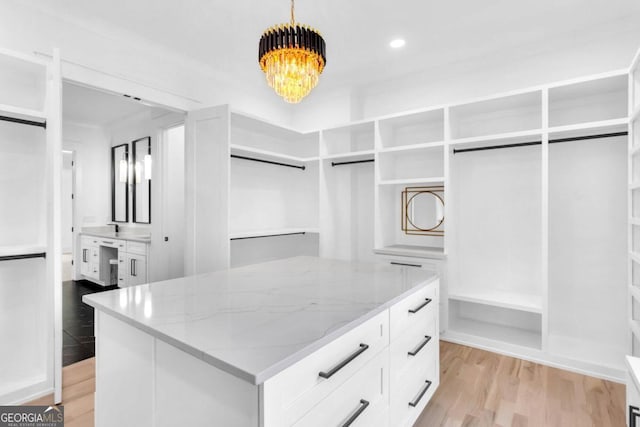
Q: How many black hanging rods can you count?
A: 7